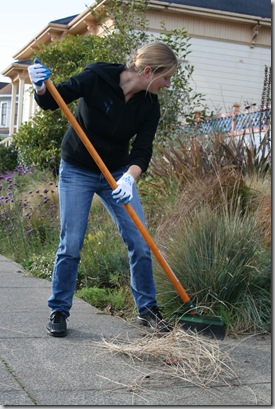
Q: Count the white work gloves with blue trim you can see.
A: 2